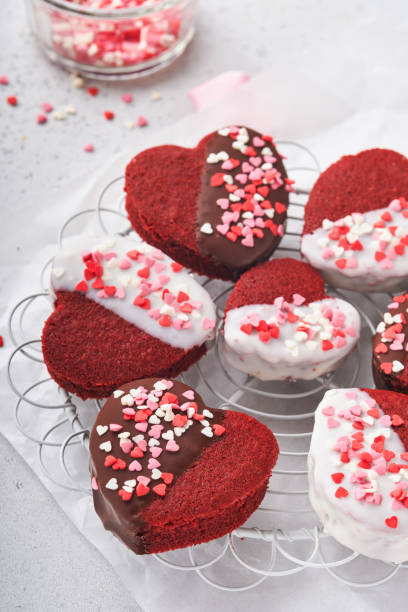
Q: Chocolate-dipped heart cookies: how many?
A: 3